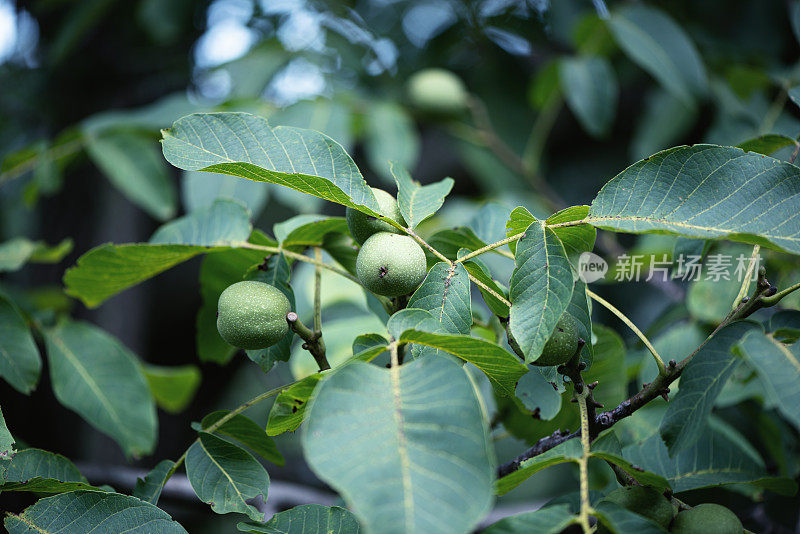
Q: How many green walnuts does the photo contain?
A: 7